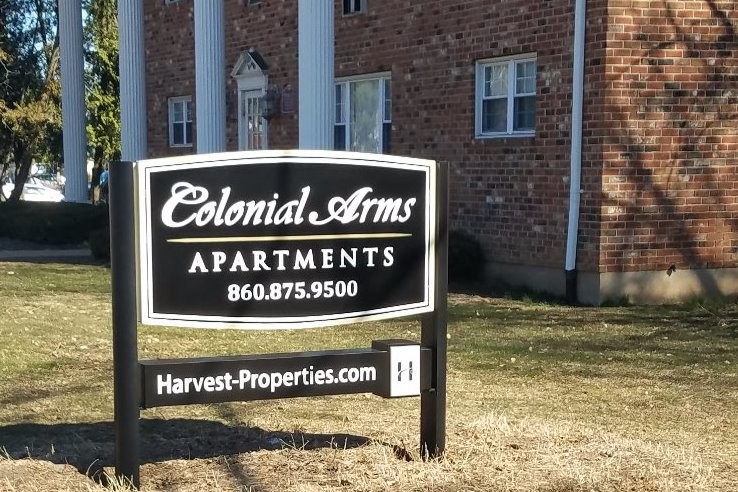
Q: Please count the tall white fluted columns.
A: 4